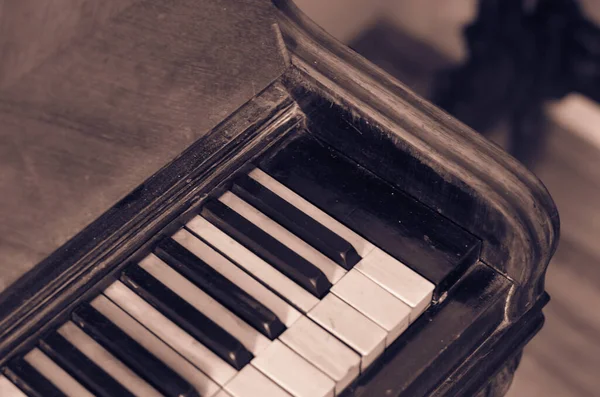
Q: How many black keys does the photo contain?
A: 7